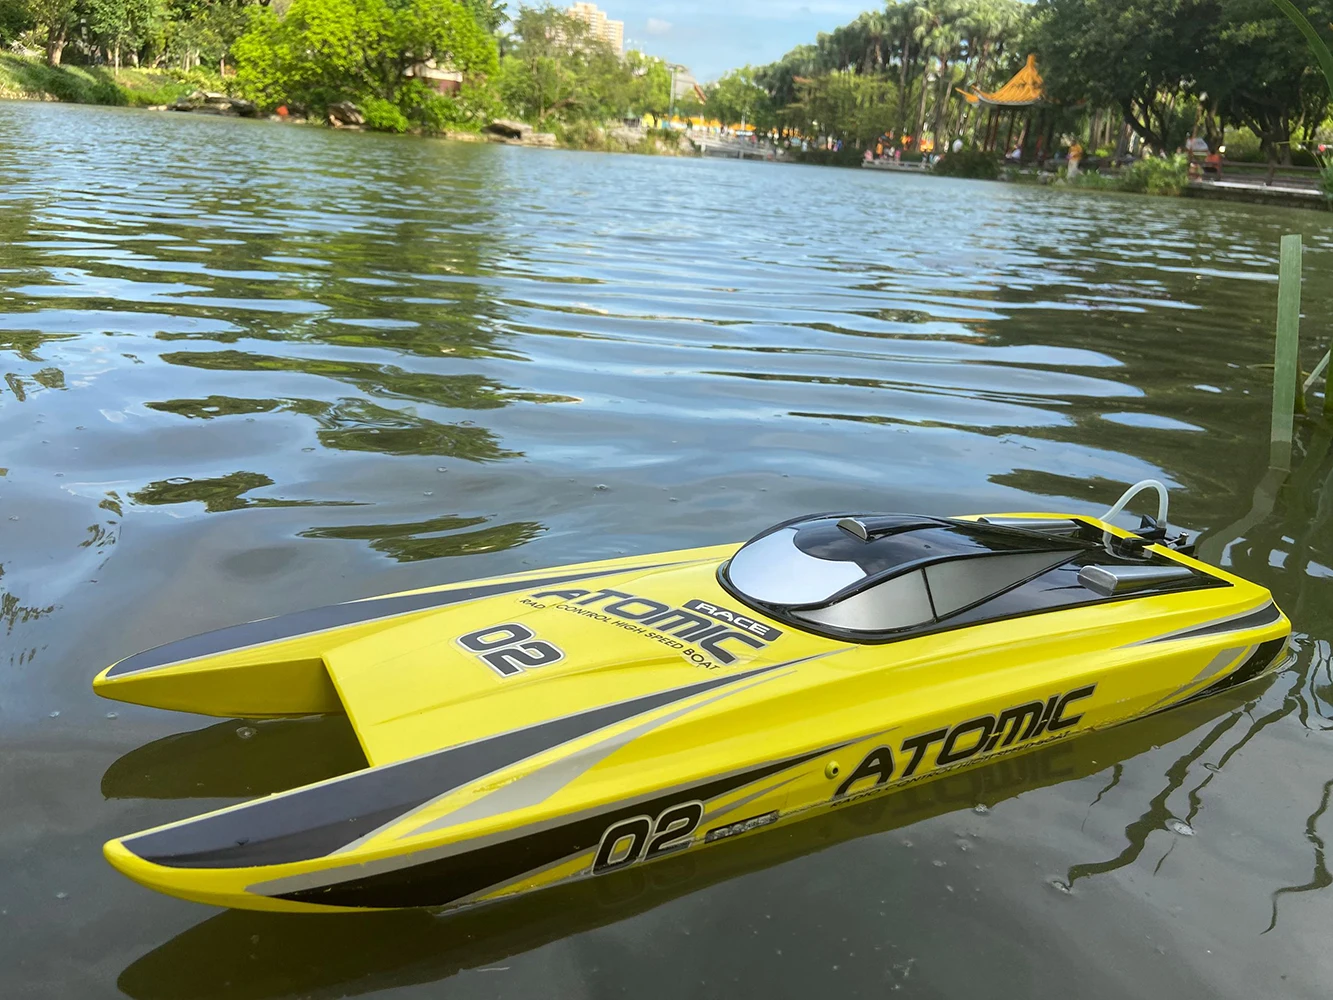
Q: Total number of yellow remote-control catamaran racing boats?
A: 1